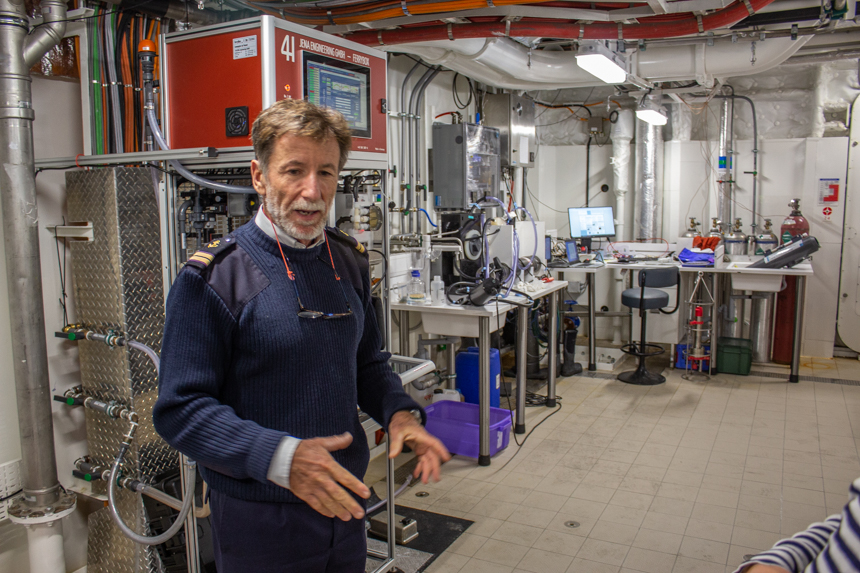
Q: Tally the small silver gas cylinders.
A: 4